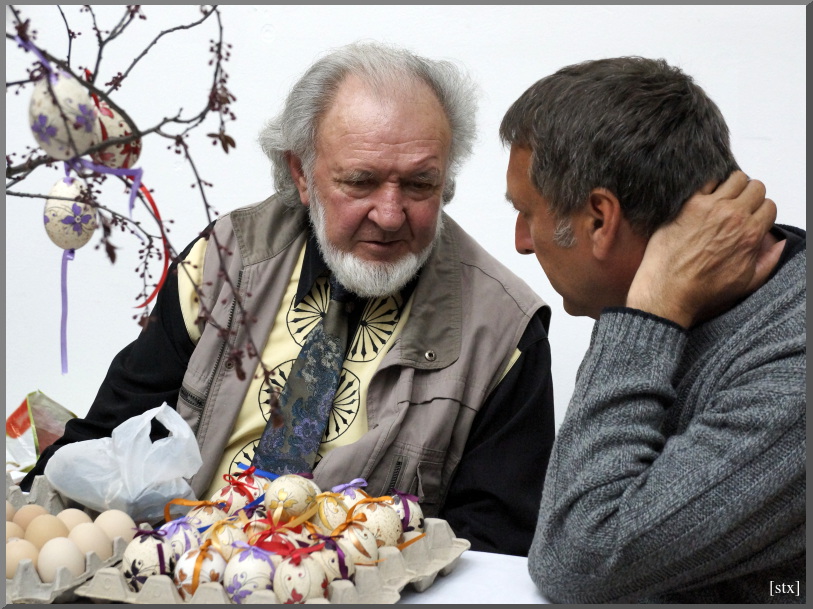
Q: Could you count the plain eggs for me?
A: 9